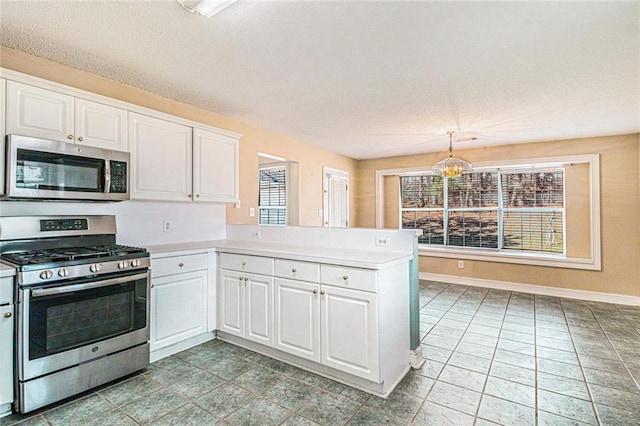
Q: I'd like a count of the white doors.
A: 1